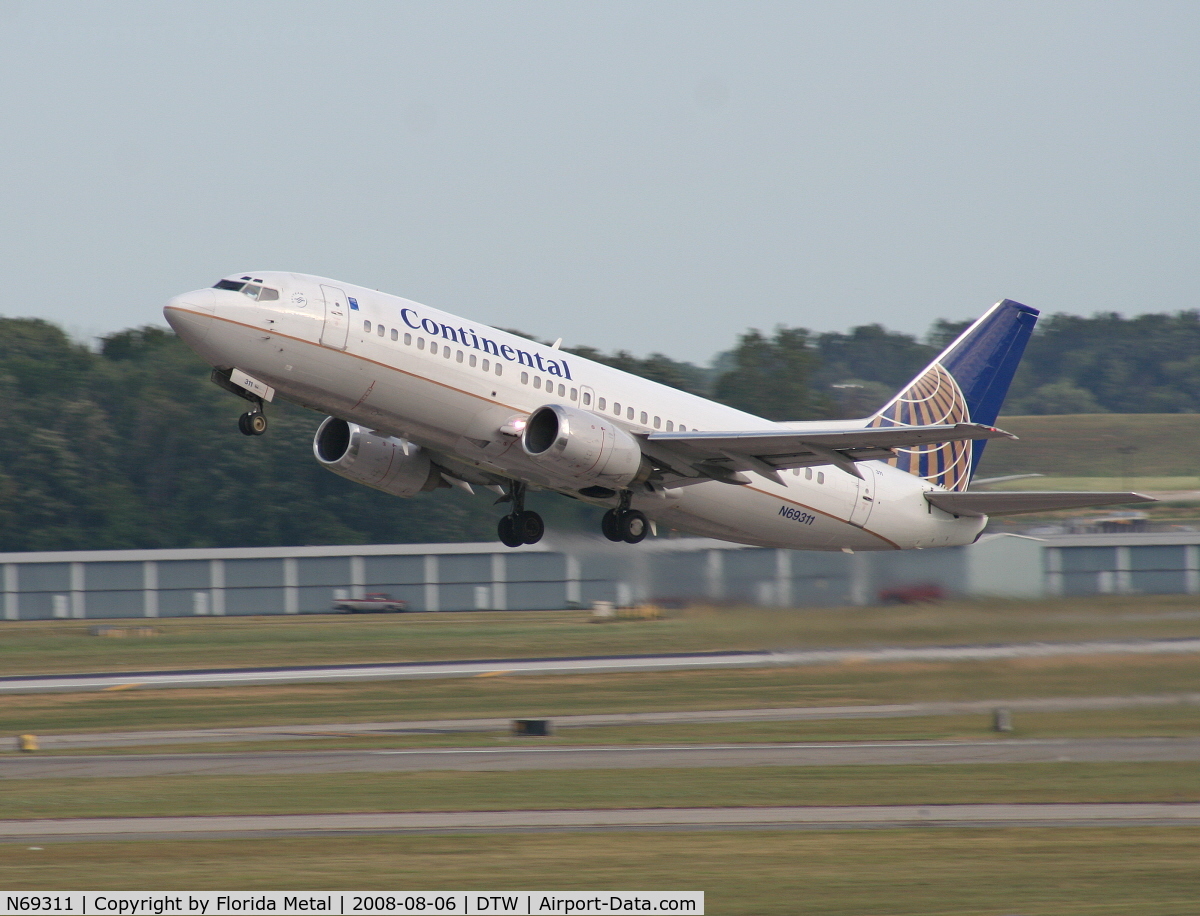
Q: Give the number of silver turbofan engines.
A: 2